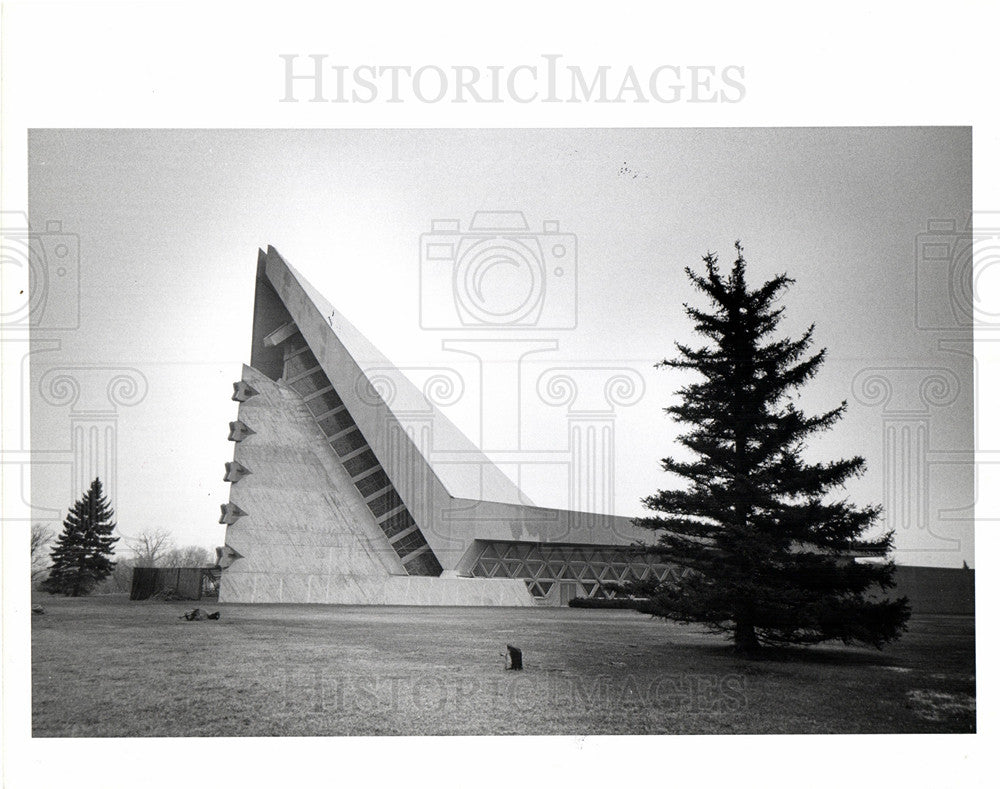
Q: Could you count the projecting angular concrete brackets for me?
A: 5